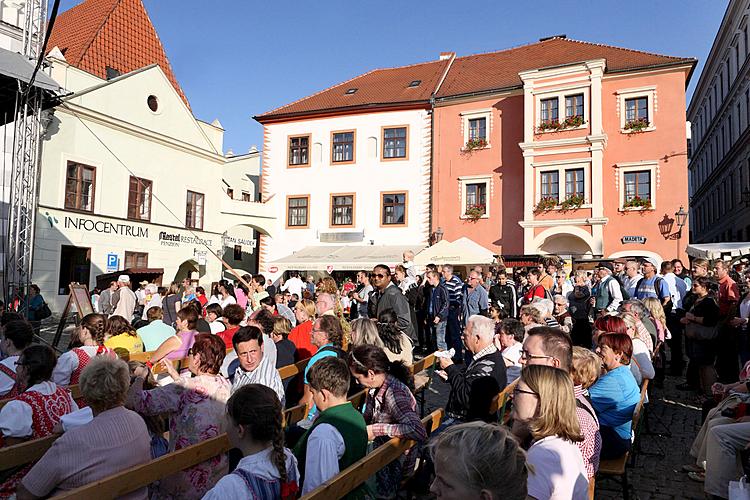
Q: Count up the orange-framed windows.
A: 6